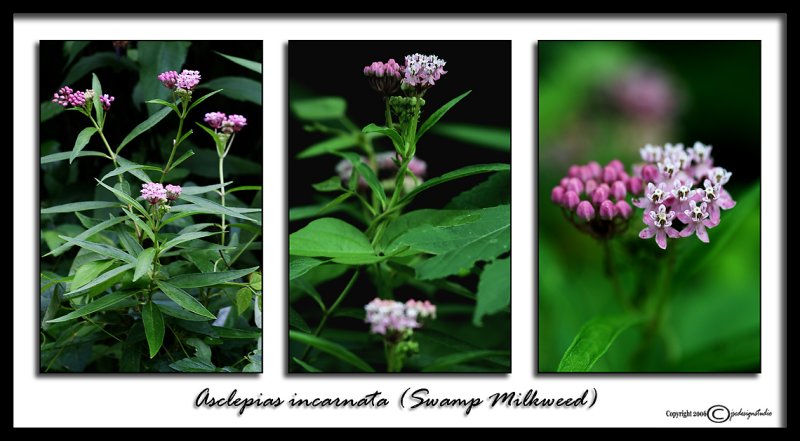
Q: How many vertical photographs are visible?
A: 3